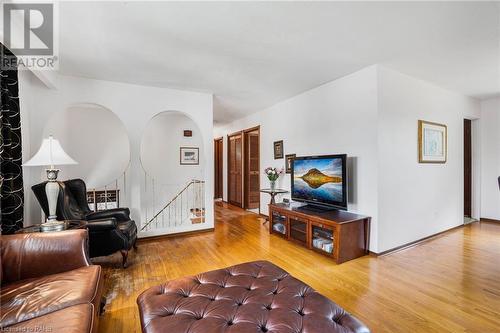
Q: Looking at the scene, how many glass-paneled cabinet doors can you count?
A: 3